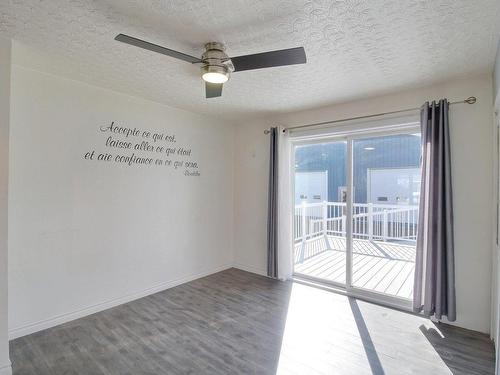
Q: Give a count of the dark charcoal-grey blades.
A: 3